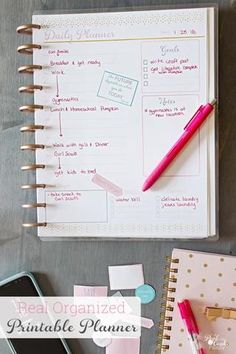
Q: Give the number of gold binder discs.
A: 11